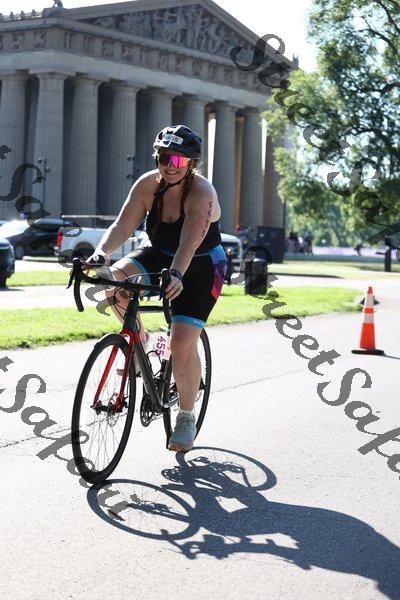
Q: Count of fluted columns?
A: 9